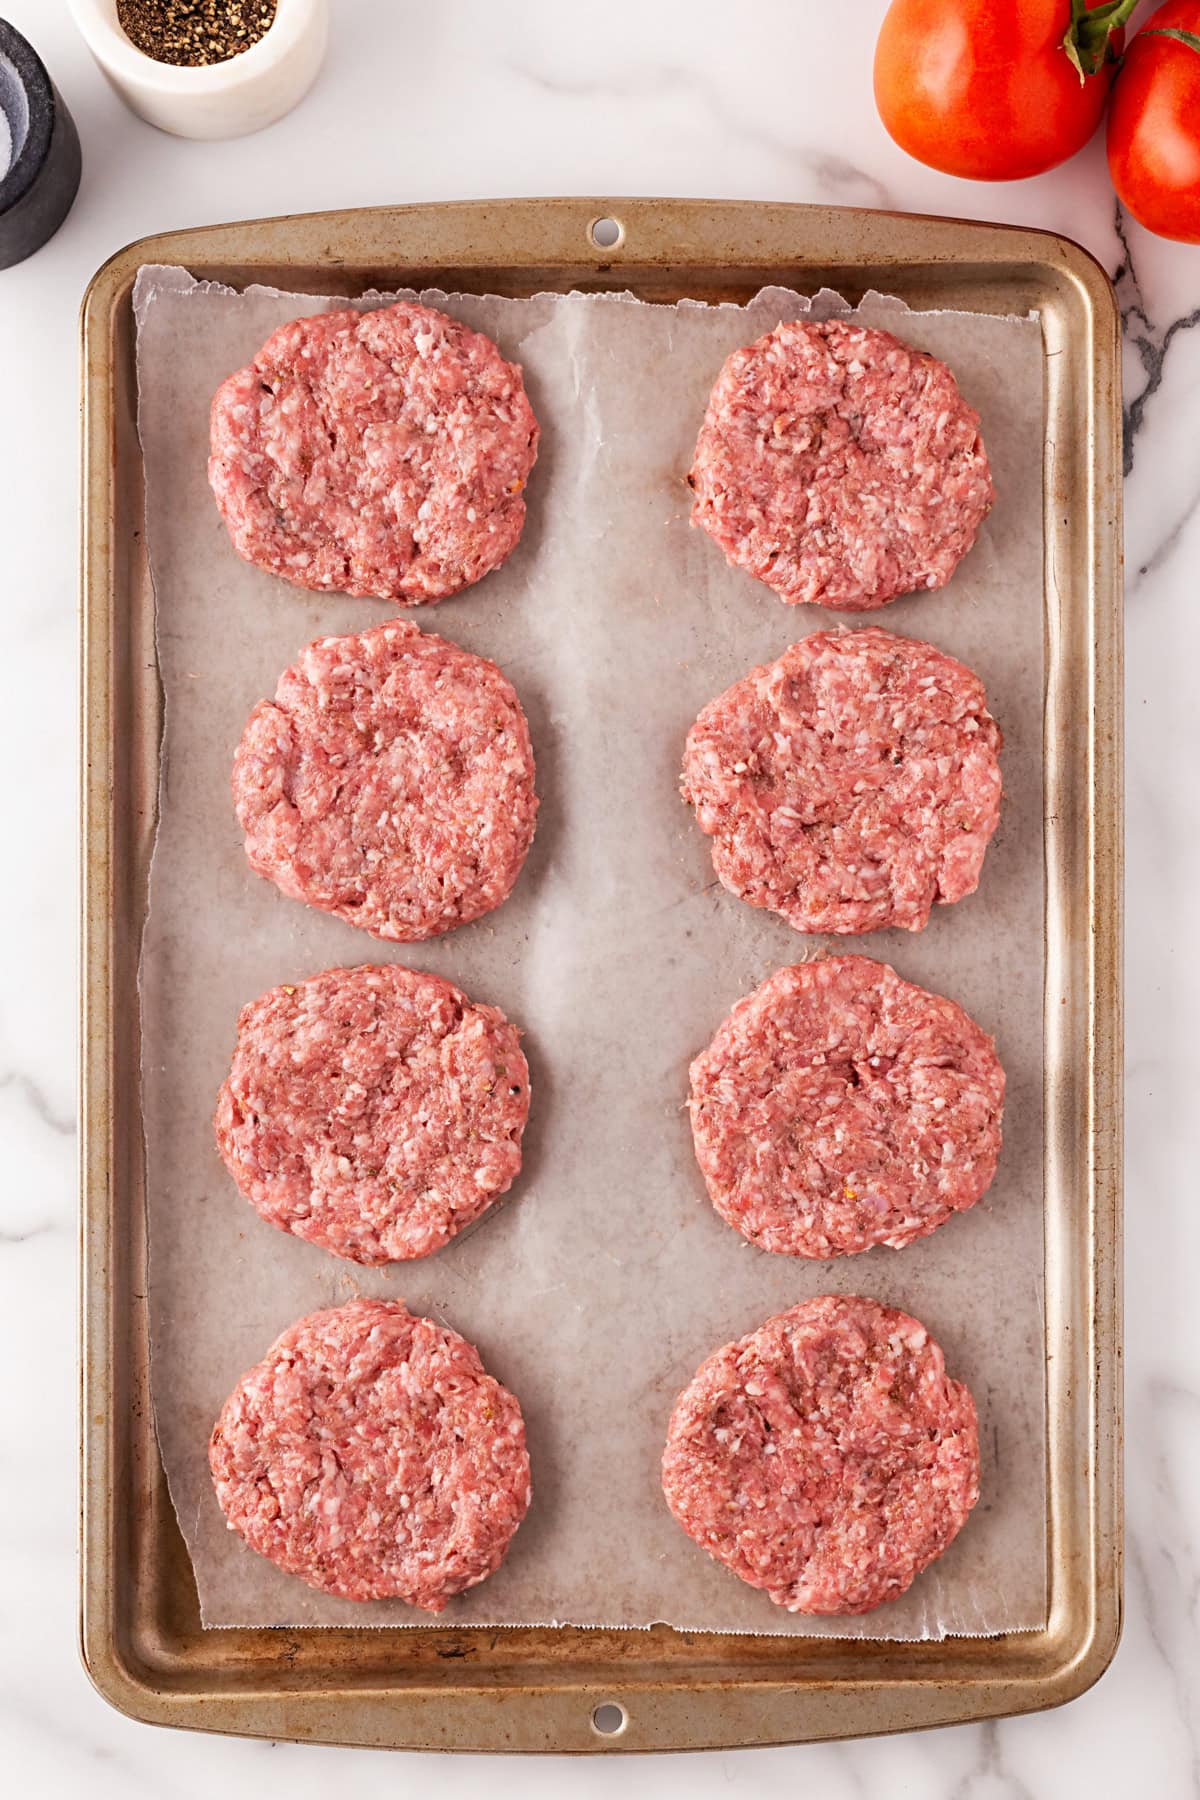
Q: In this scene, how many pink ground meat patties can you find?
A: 8